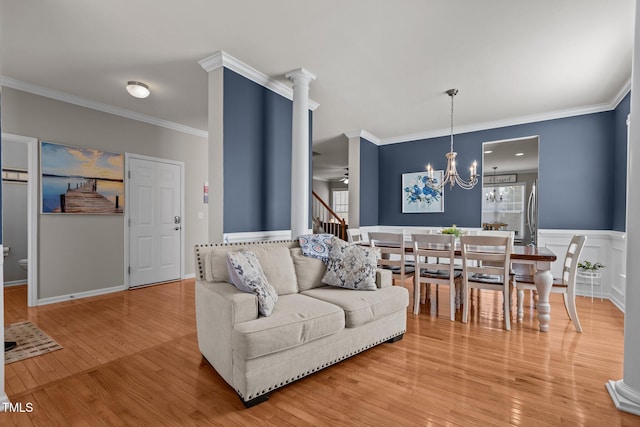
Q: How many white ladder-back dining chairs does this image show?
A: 8